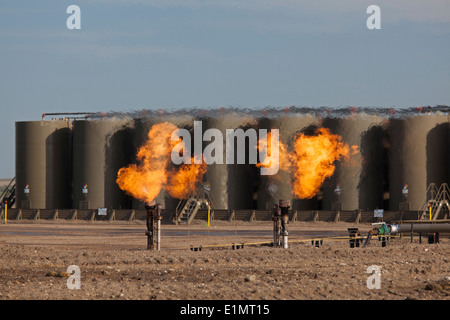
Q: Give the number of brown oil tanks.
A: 7